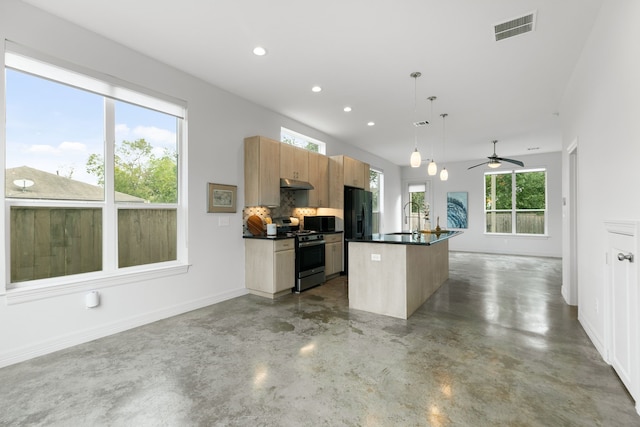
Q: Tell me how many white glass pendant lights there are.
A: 3